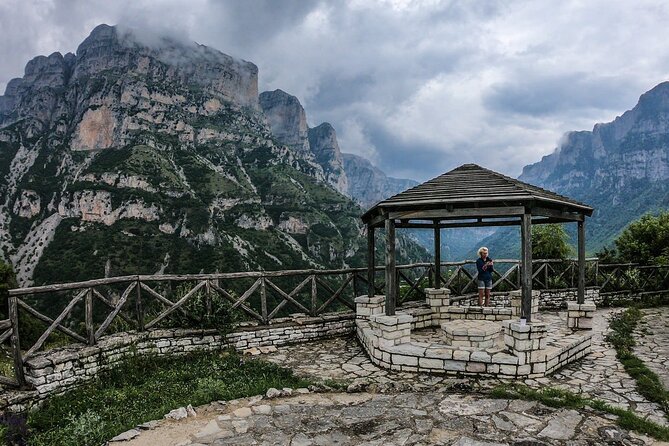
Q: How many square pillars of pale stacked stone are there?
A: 6